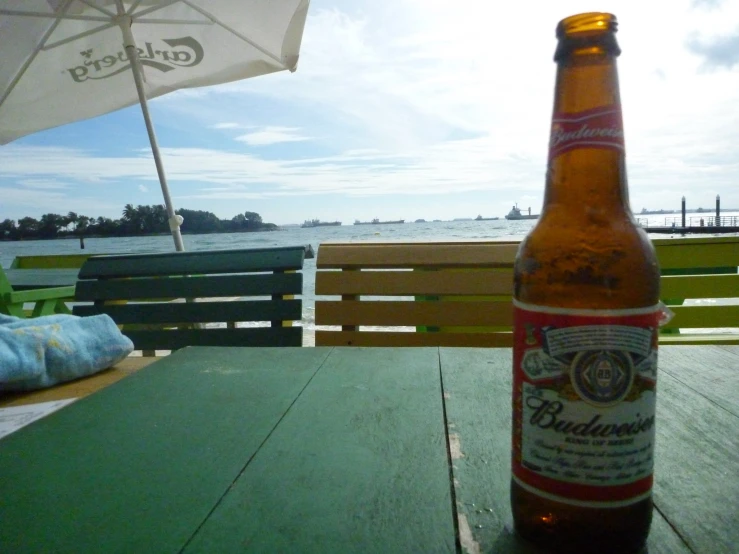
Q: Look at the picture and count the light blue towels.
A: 1